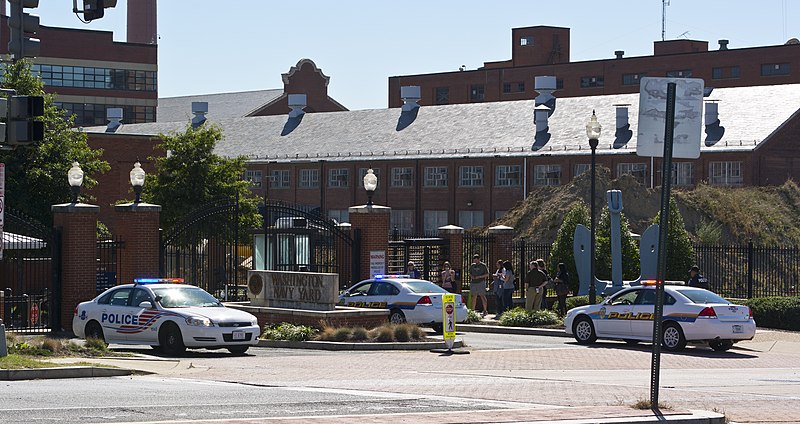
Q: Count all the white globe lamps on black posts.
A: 4